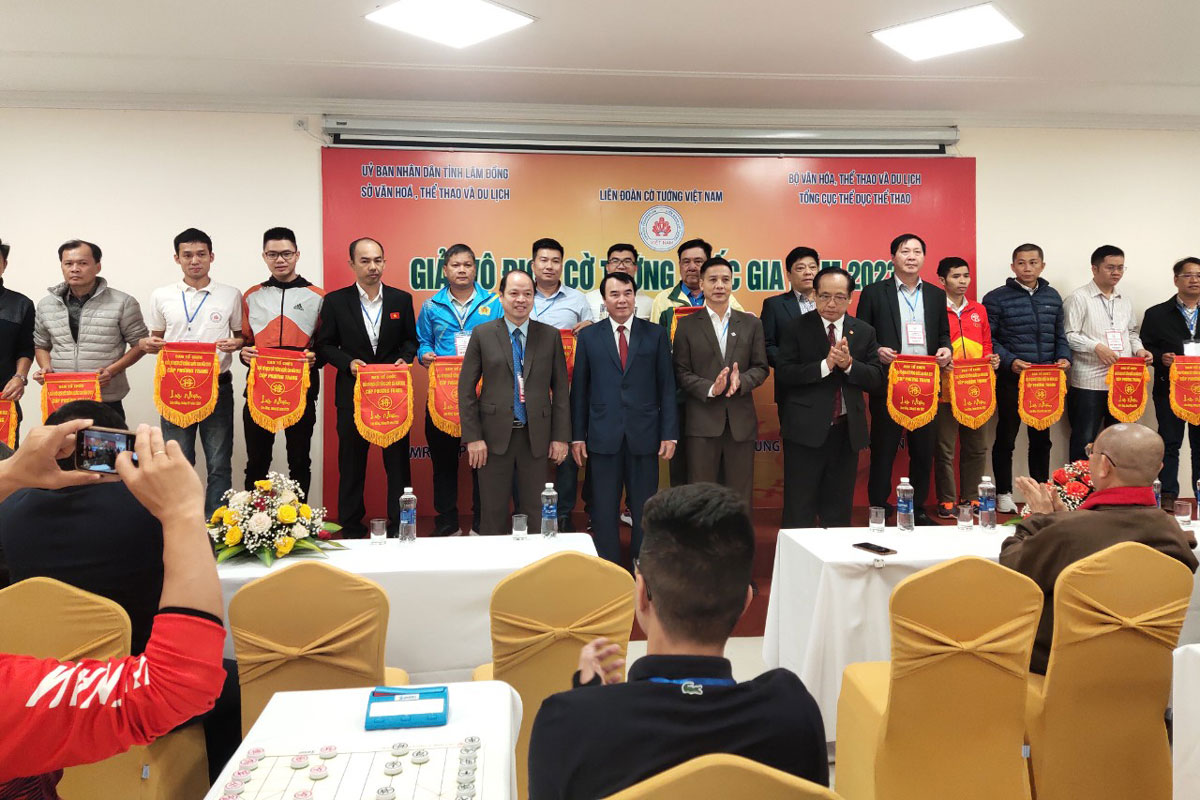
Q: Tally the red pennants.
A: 13